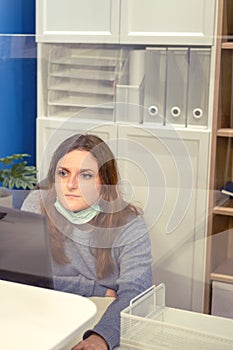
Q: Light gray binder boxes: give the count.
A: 3